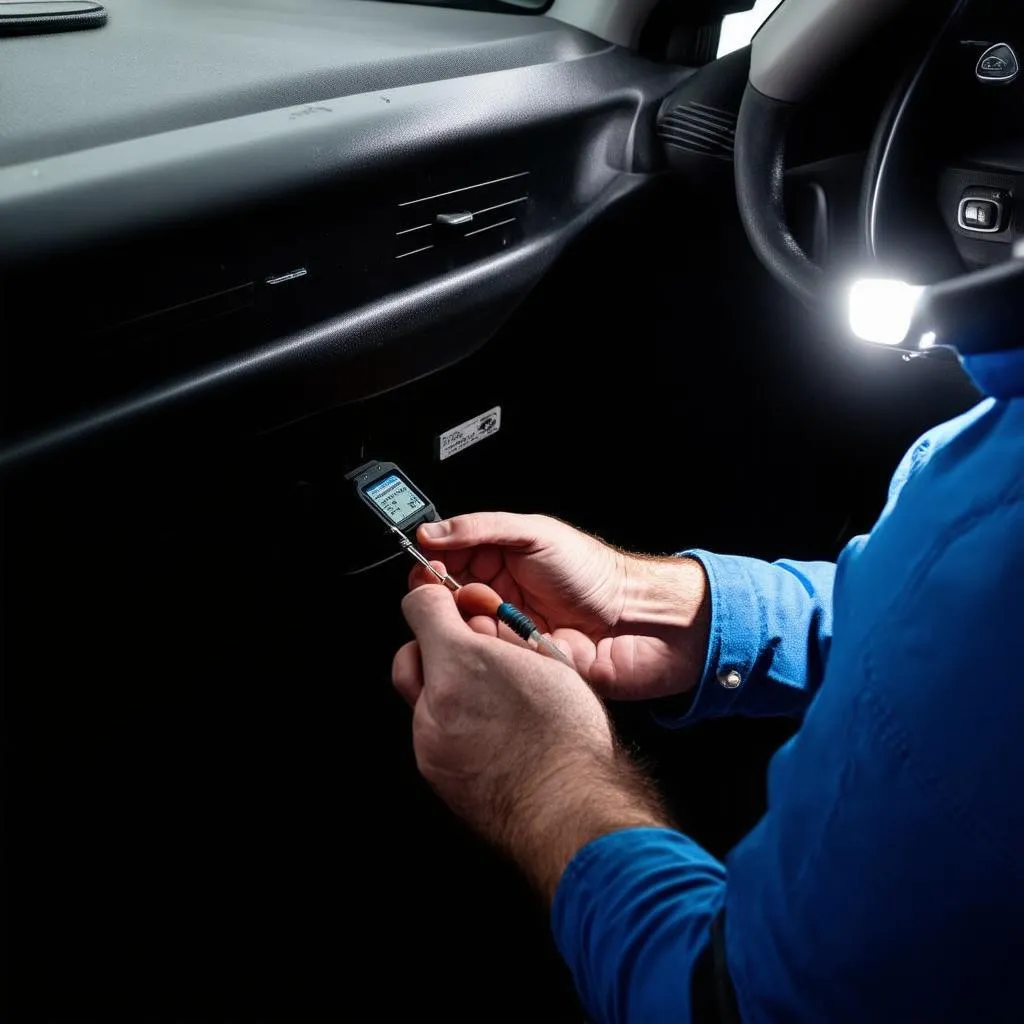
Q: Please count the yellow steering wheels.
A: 0